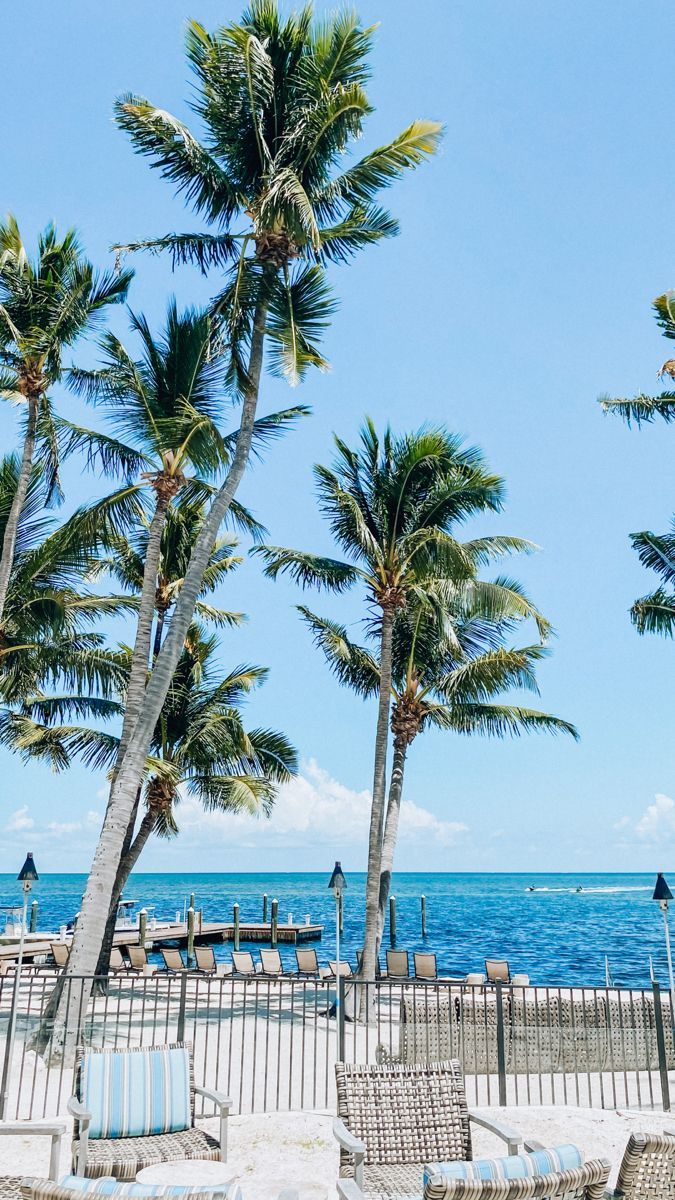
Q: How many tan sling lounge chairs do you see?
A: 13